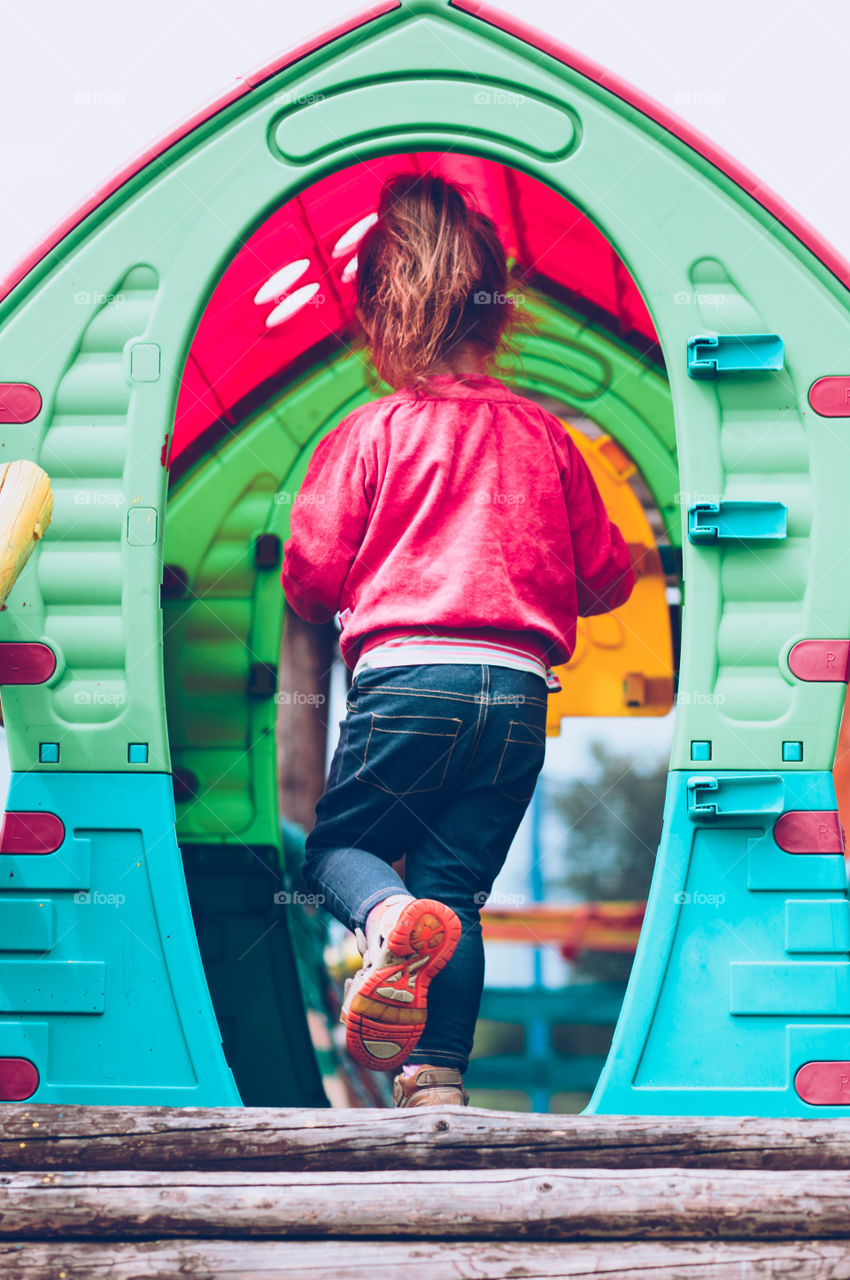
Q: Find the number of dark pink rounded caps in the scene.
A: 8